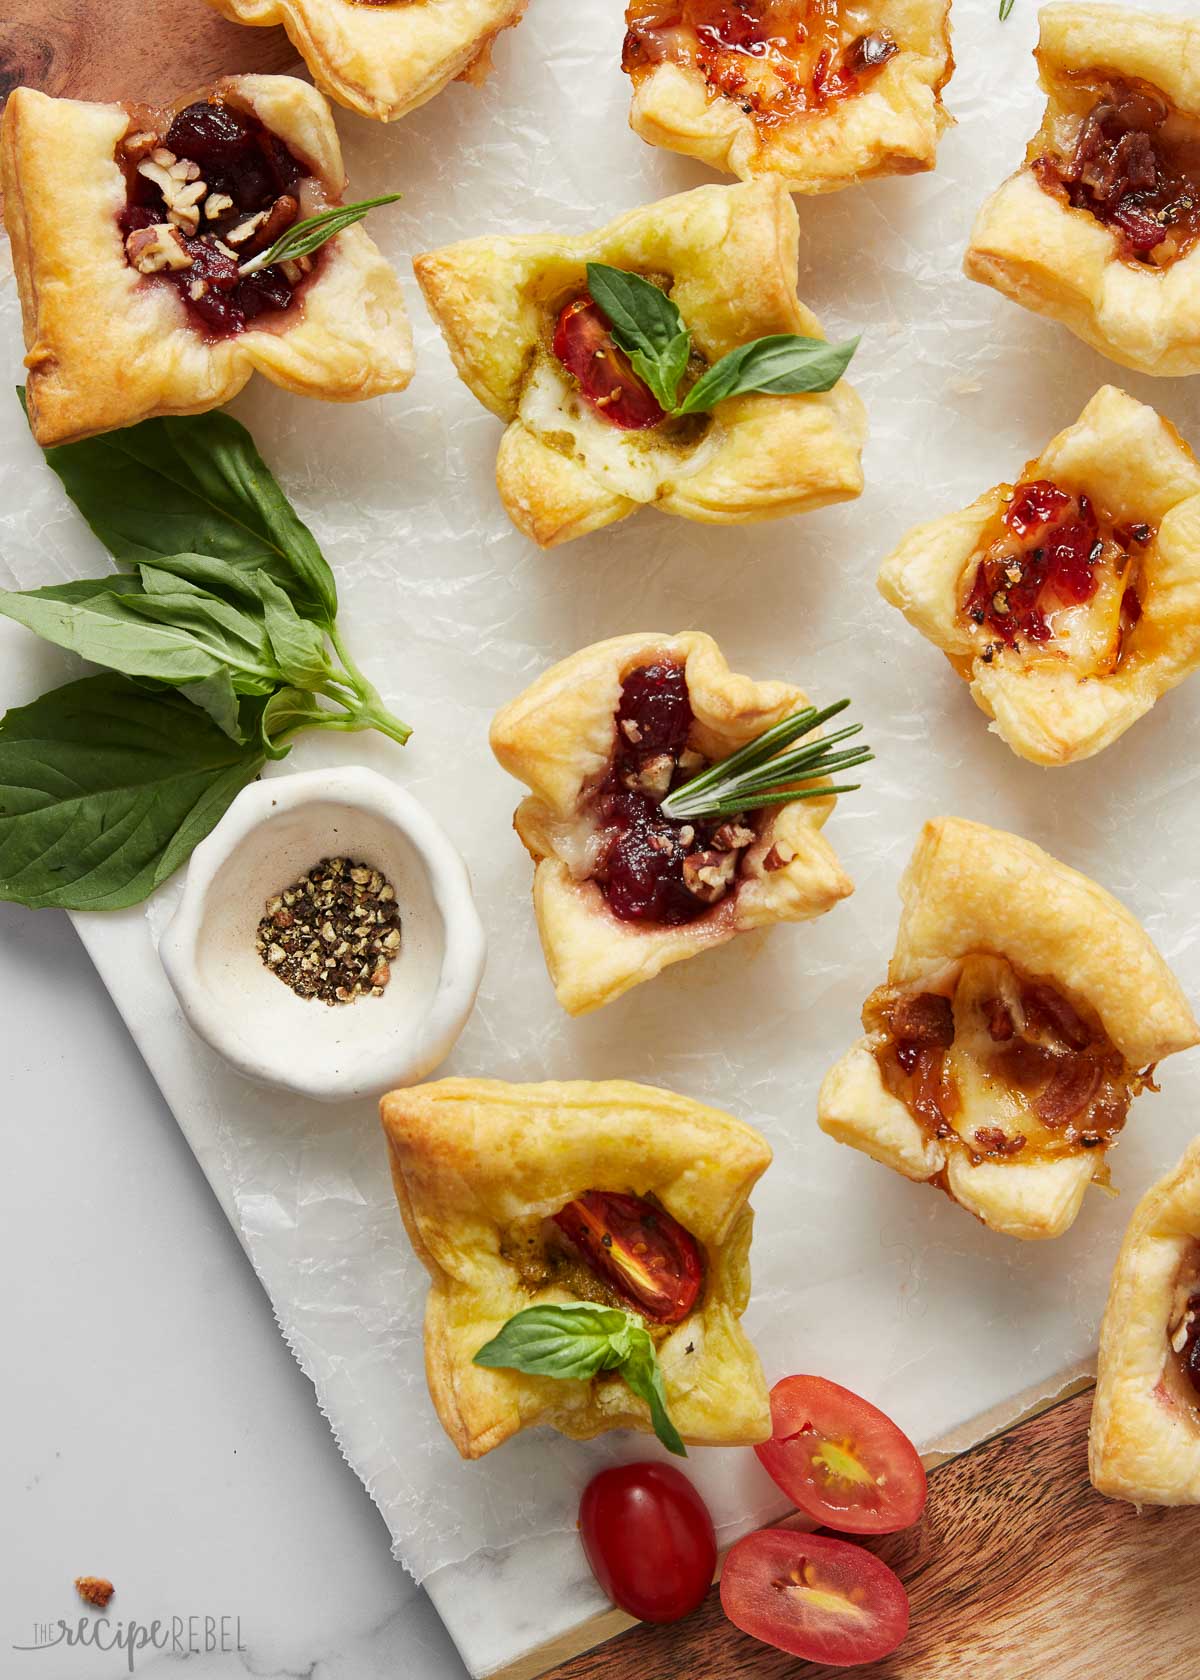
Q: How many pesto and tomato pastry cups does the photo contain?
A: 2